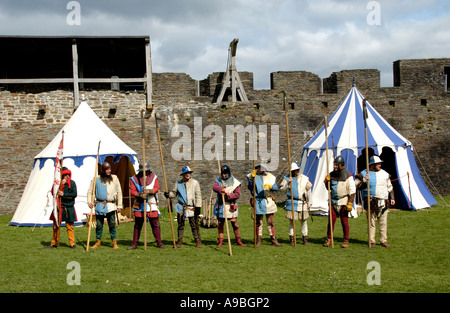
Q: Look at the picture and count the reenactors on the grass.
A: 9